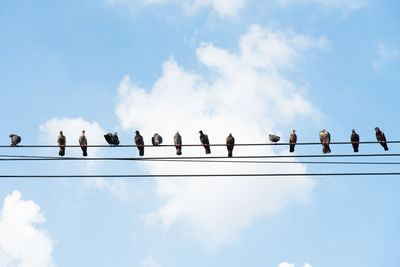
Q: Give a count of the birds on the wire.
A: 14